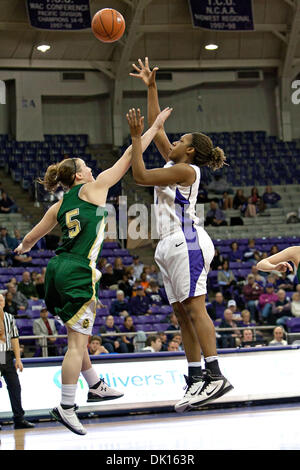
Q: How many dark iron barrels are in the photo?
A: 0